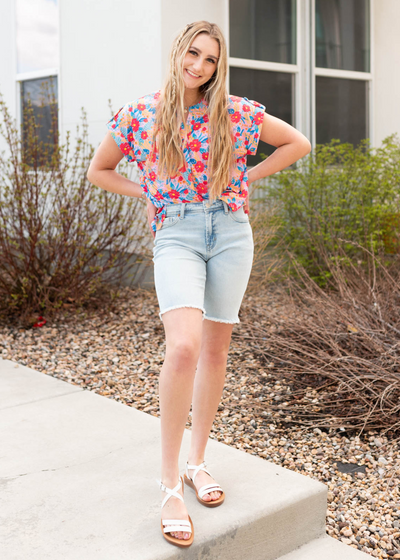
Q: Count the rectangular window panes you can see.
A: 6